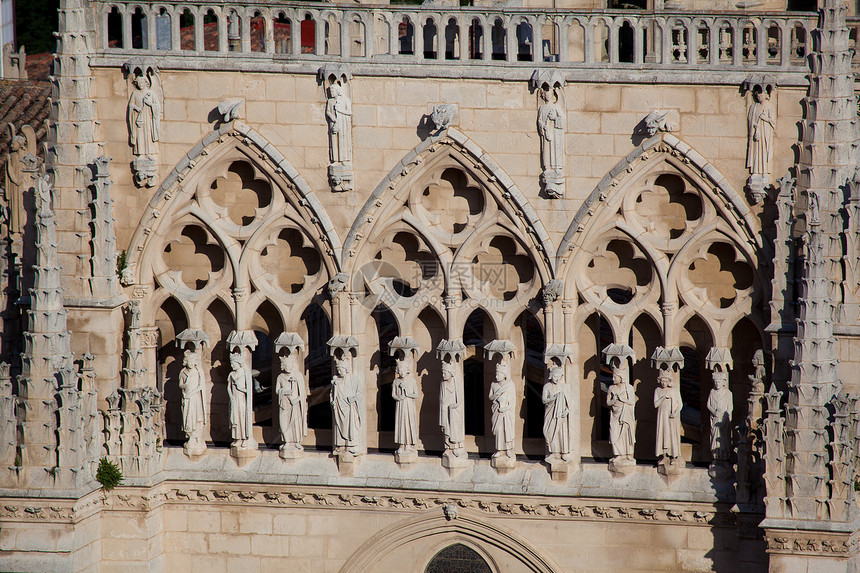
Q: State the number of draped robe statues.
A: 15